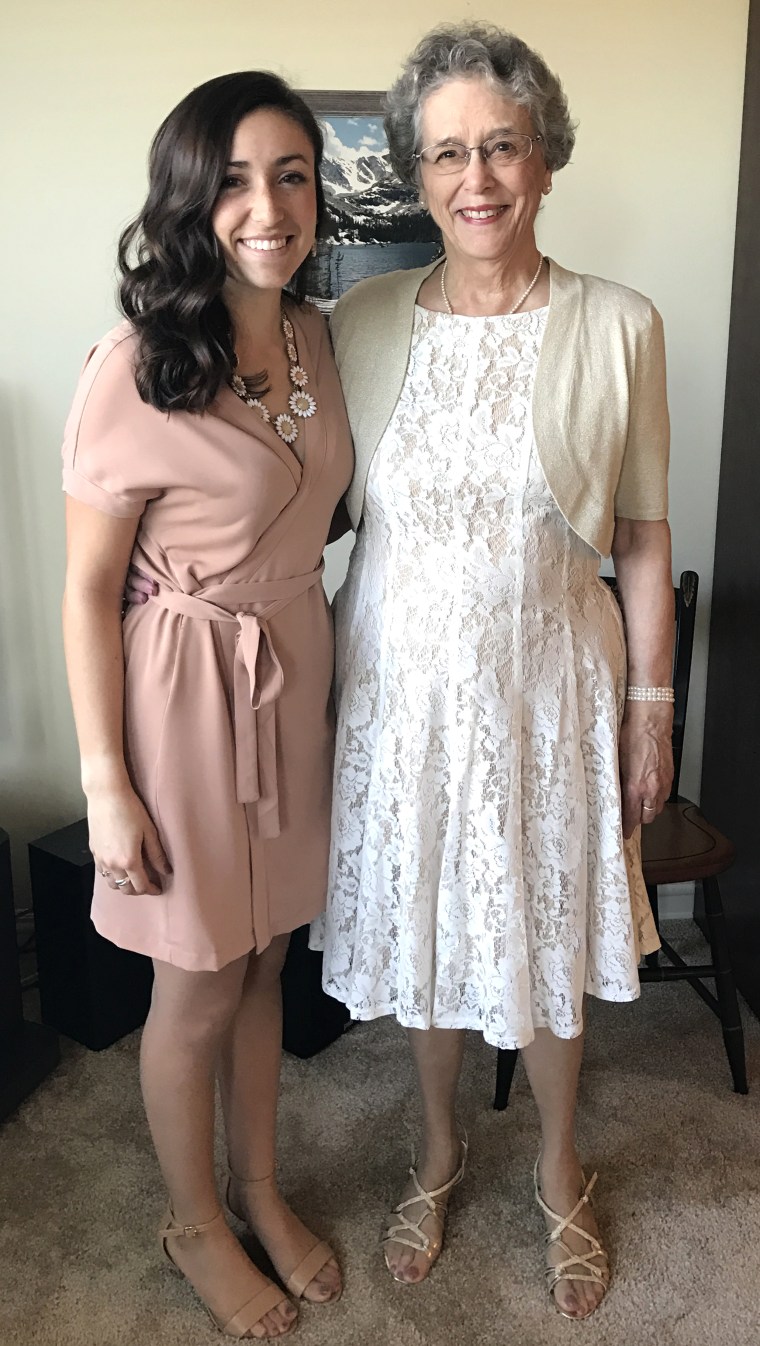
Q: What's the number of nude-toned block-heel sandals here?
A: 2